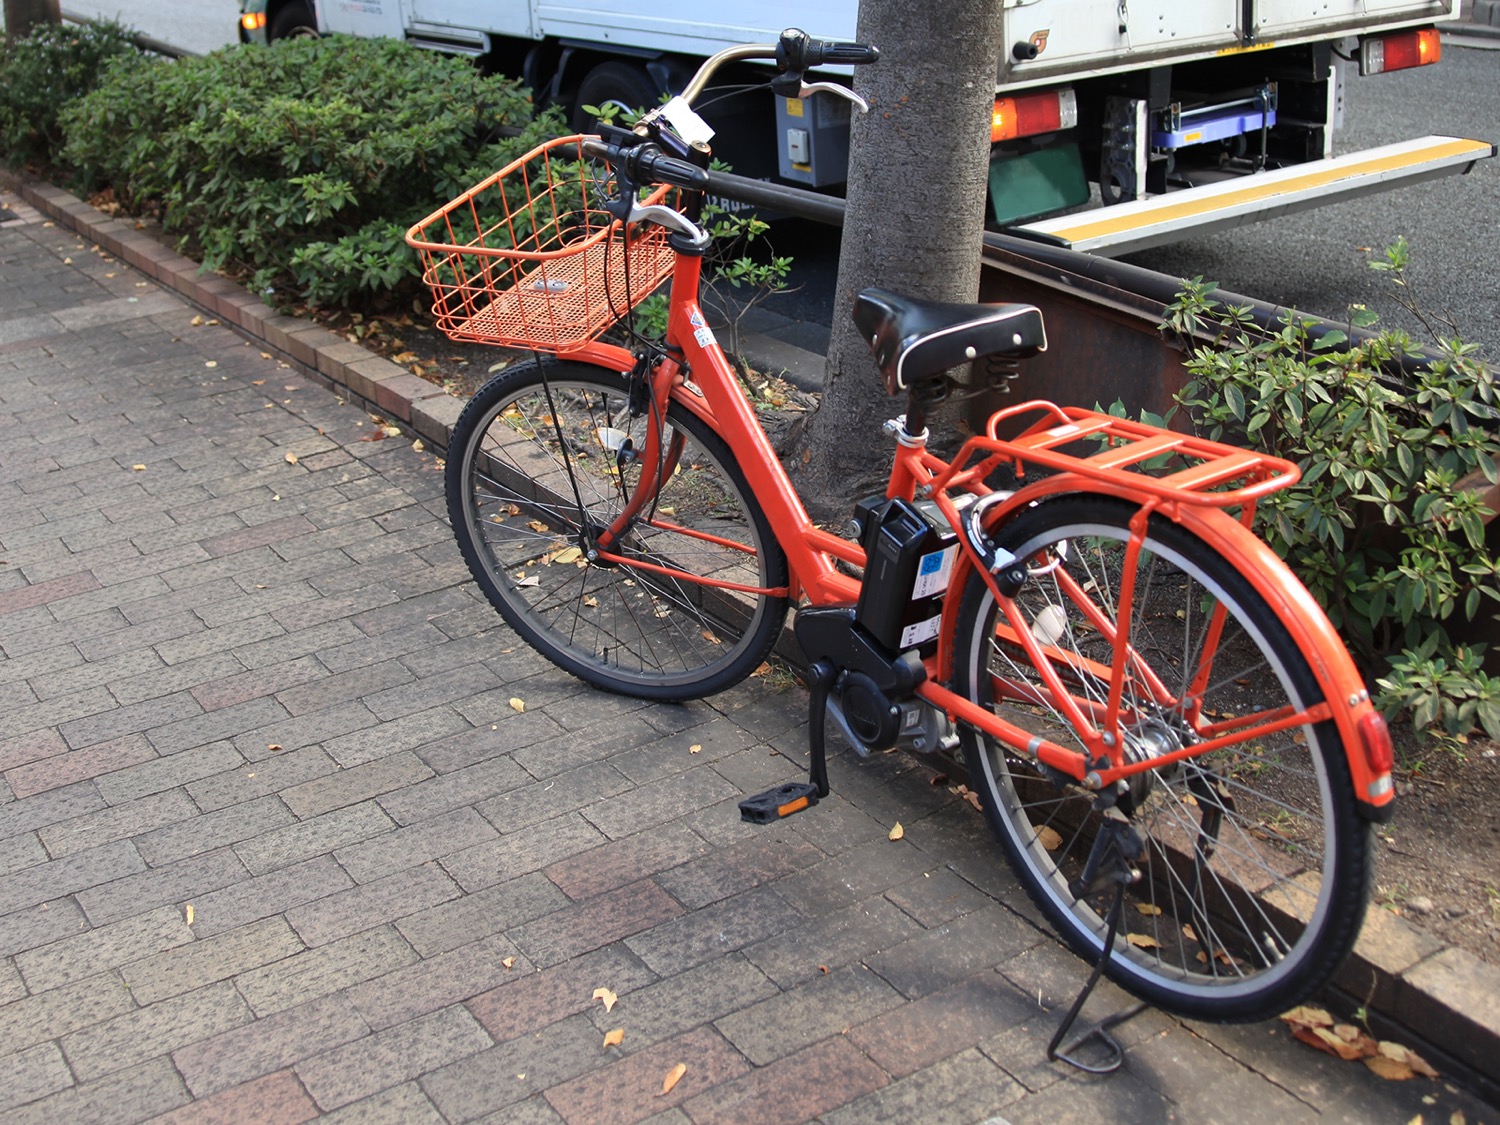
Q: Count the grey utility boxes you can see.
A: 1